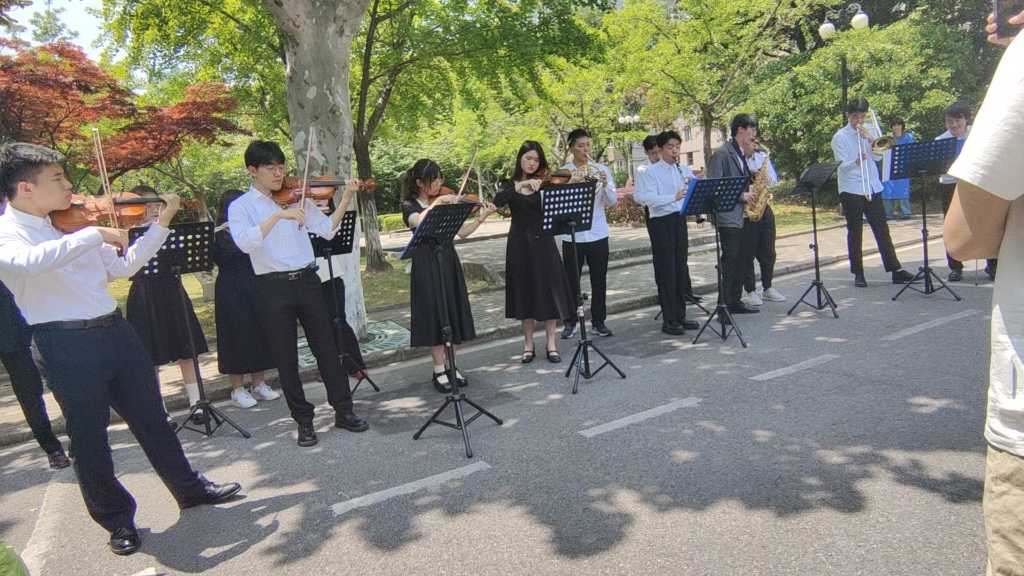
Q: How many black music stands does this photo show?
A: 7